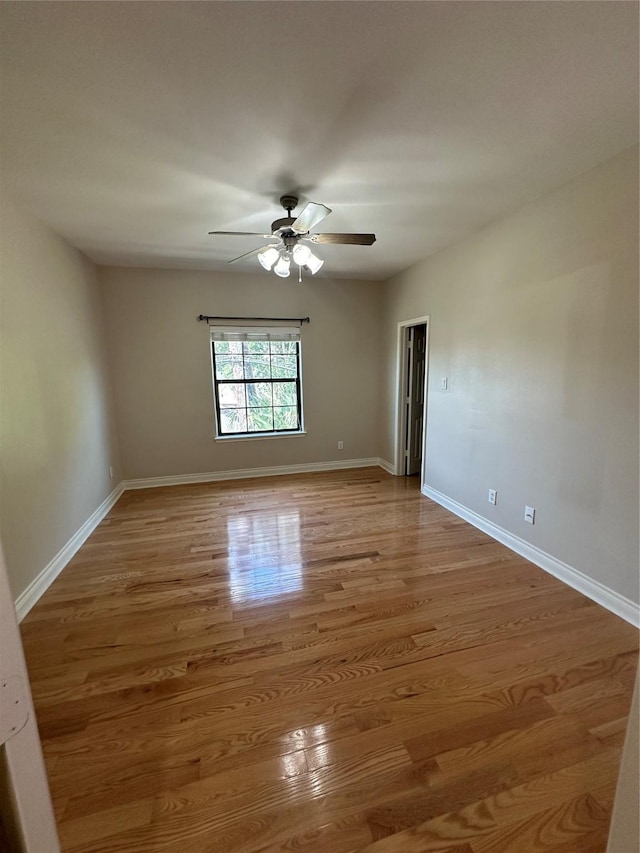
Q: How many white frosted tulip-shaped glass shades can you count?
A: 4